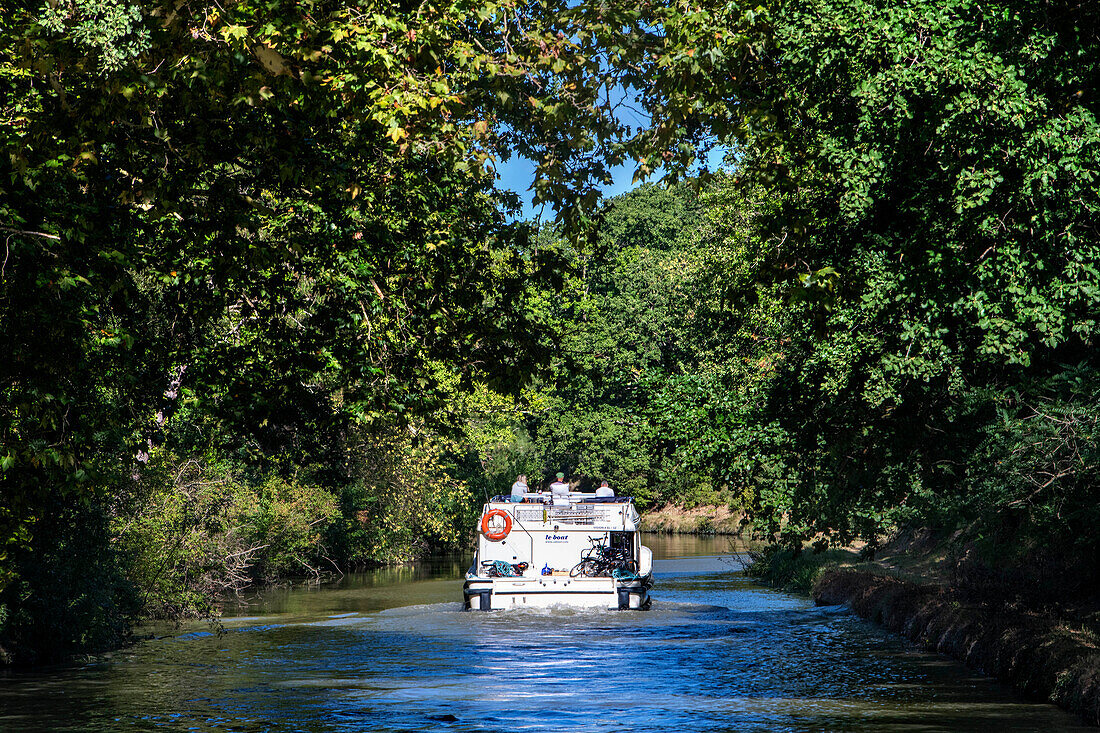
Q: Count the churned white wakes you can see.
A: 1